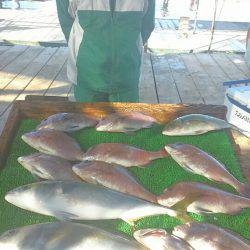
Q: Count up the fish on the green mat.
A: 13